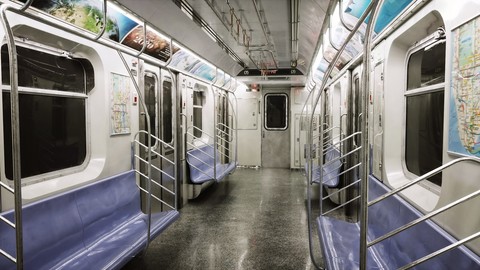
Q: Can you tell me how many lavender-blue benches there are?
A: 4